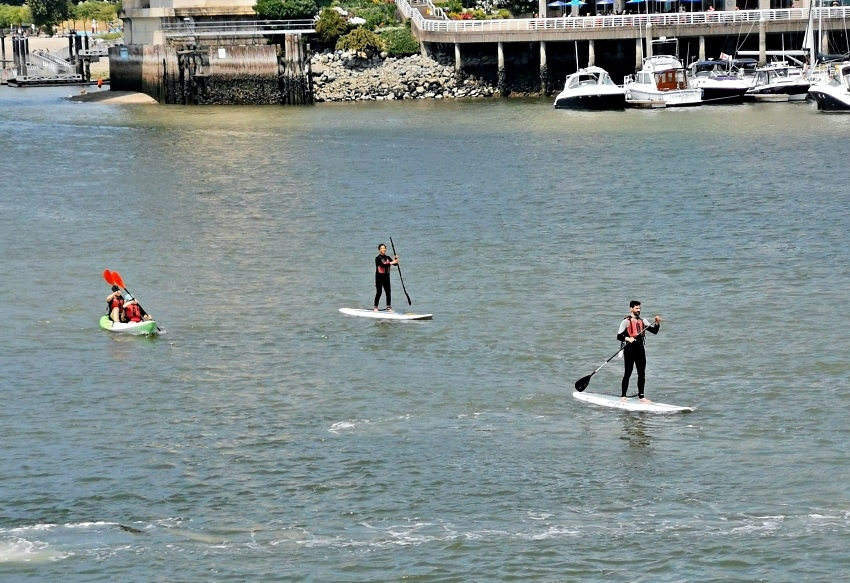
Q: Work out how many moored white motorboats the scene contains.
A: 5